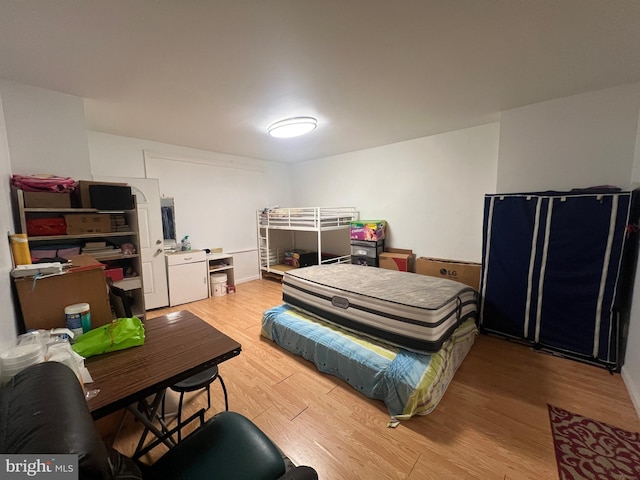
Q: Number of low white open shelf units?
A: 1